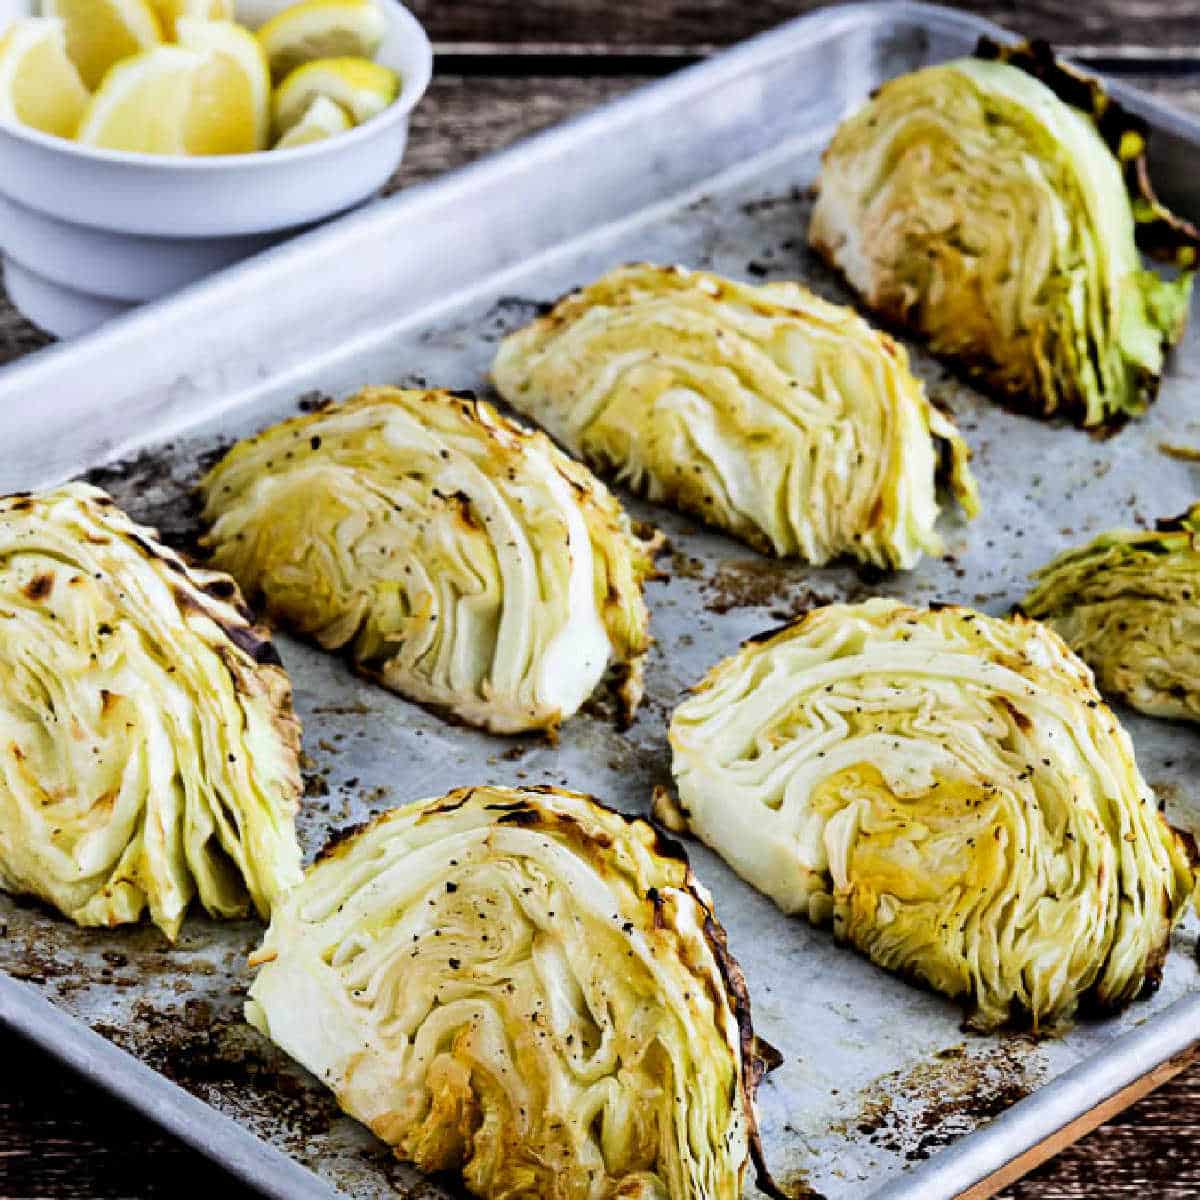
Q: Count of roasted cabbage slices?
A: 7